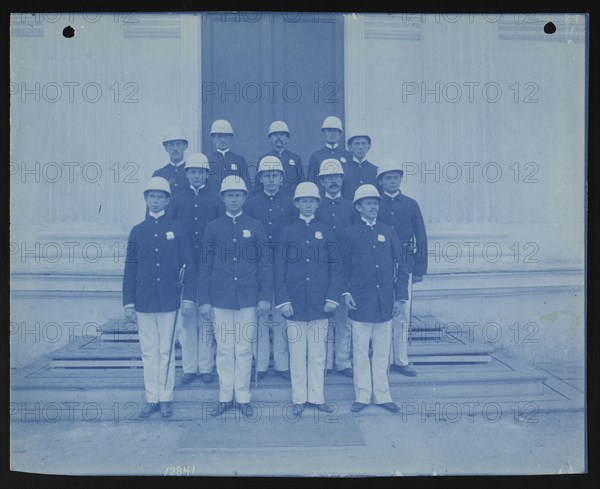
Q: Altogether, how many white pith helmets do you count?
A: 13